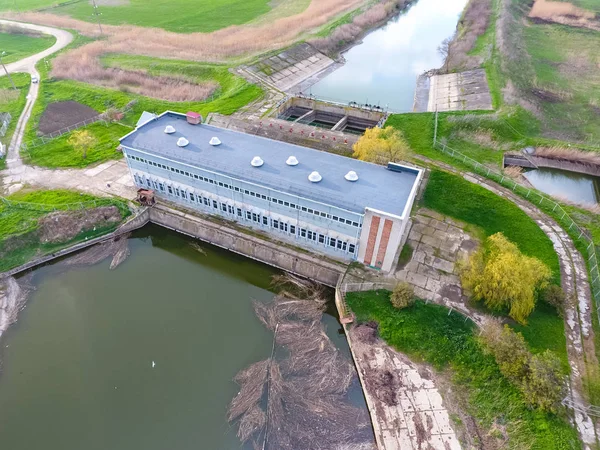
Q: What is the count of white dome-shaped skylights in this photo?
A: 7